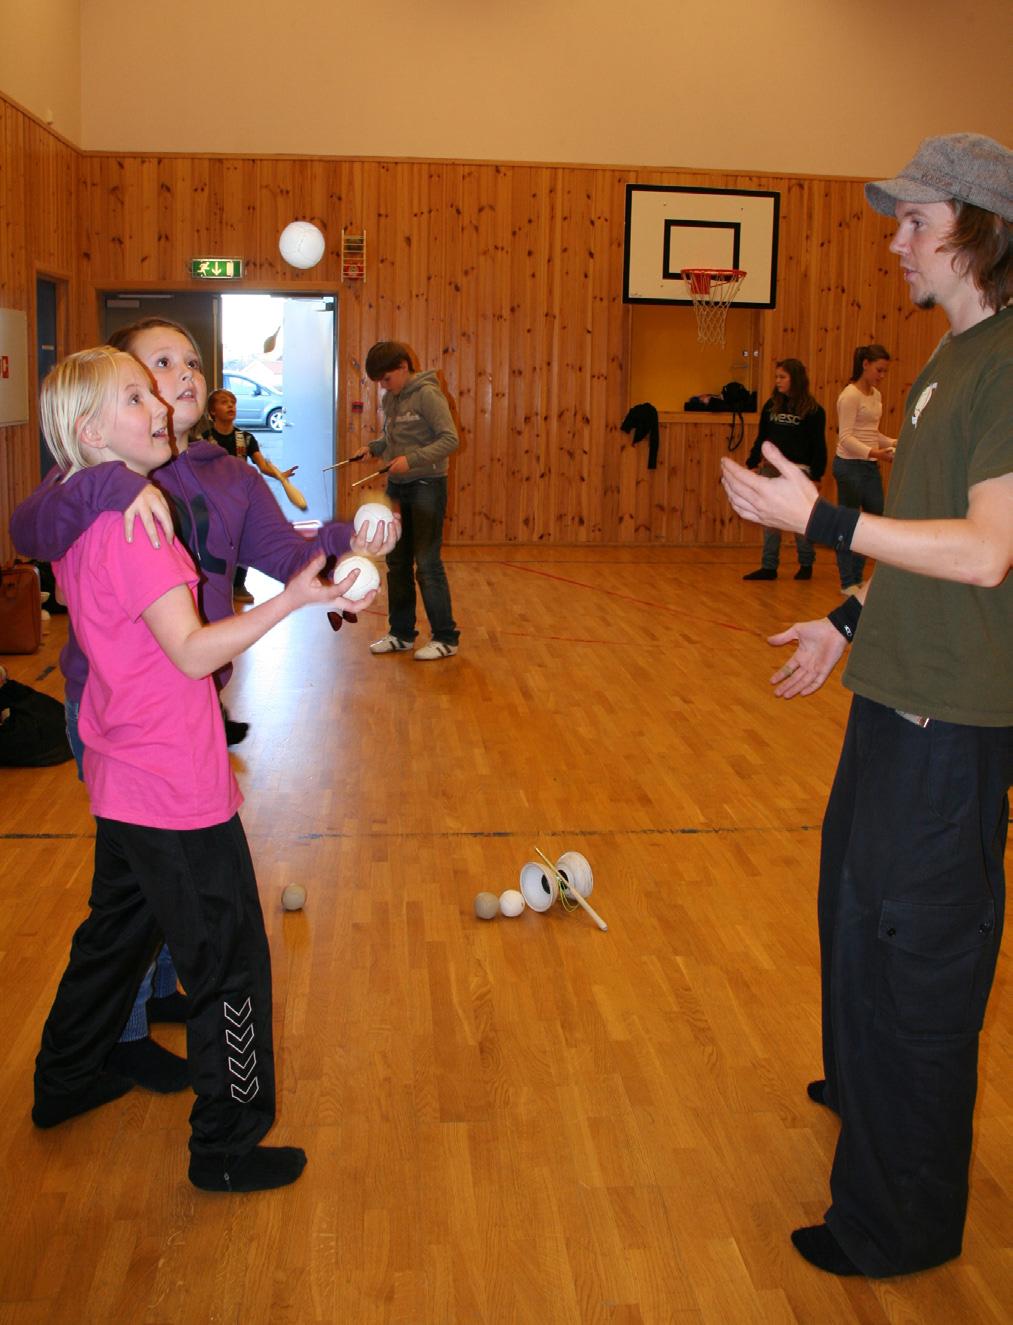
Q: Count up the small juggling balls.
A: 6